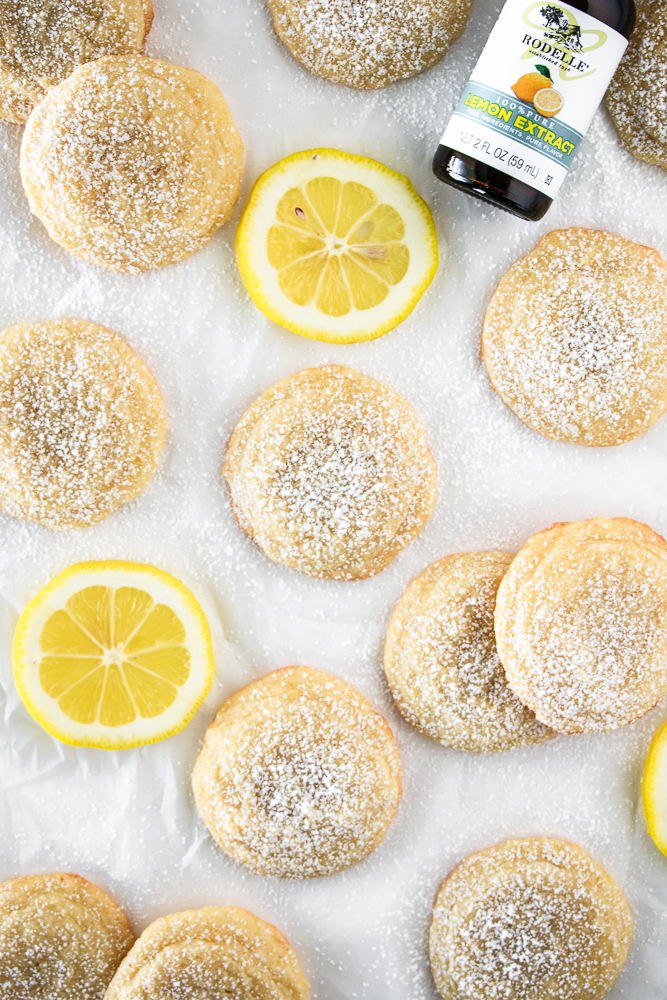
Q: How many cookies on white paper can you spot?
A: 13